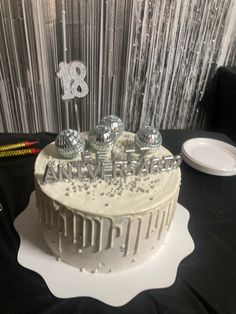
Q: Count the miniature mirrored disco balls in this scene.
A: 4